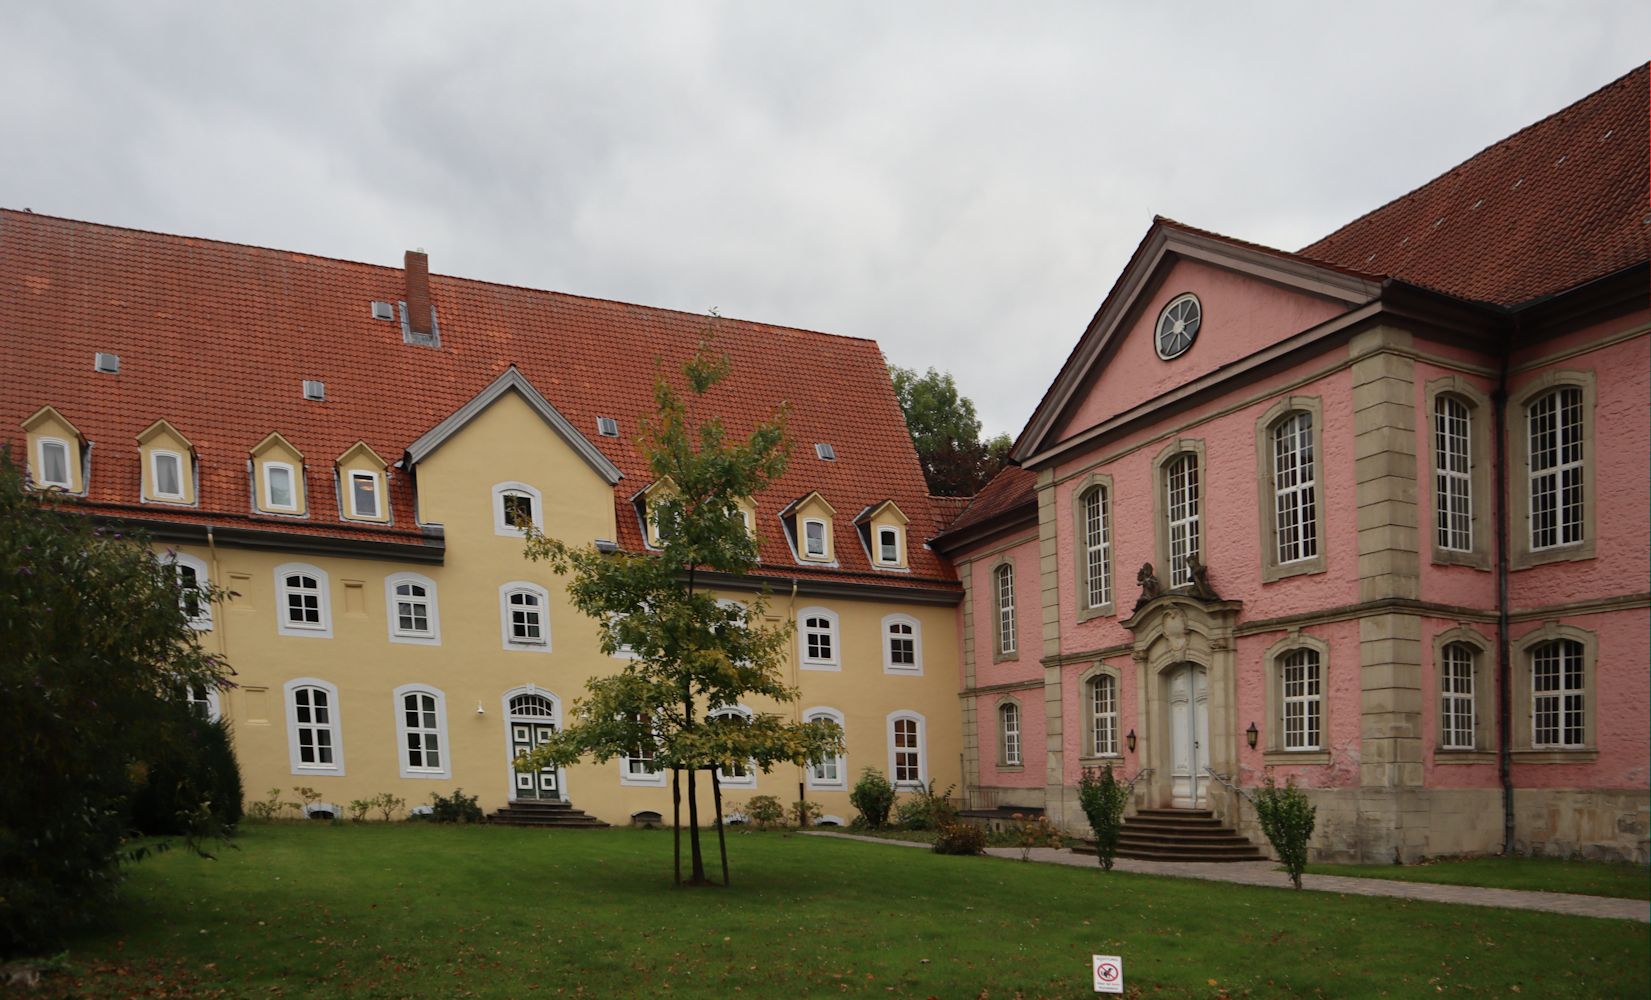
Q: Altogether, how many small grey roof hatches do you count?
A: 5